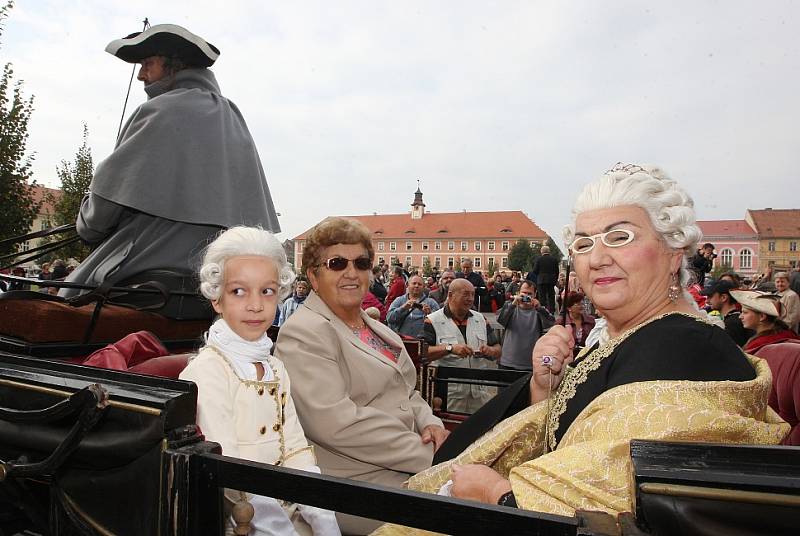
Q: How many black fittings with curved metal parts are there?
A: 1